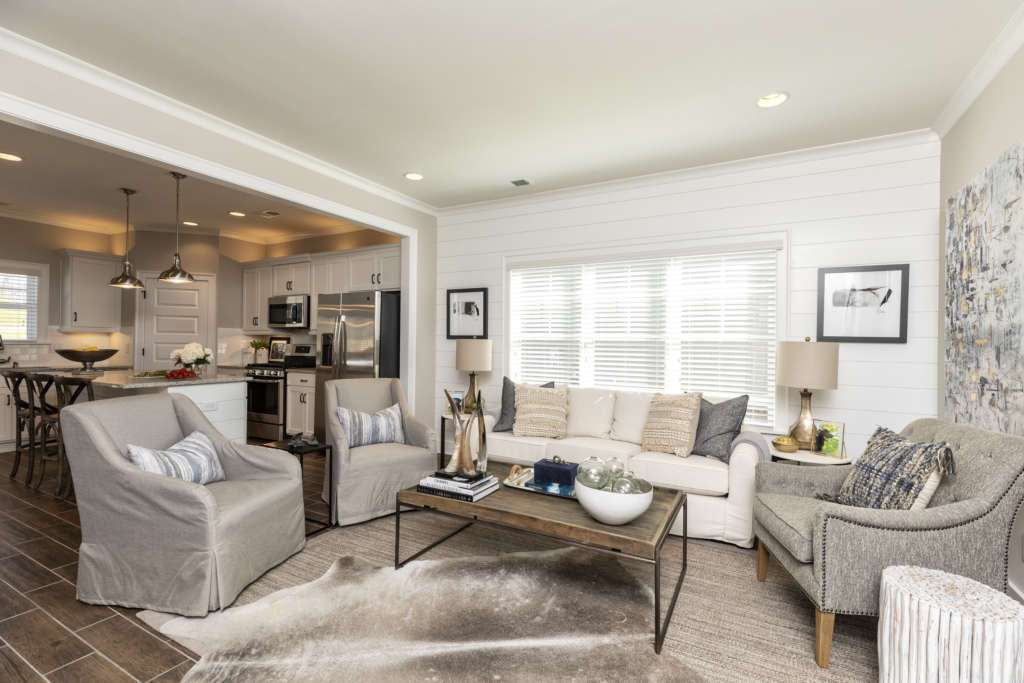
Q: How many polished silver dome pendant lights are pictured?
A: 2